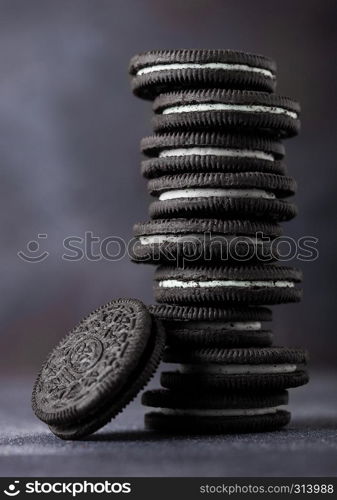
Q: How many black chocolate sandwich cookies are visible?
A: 10